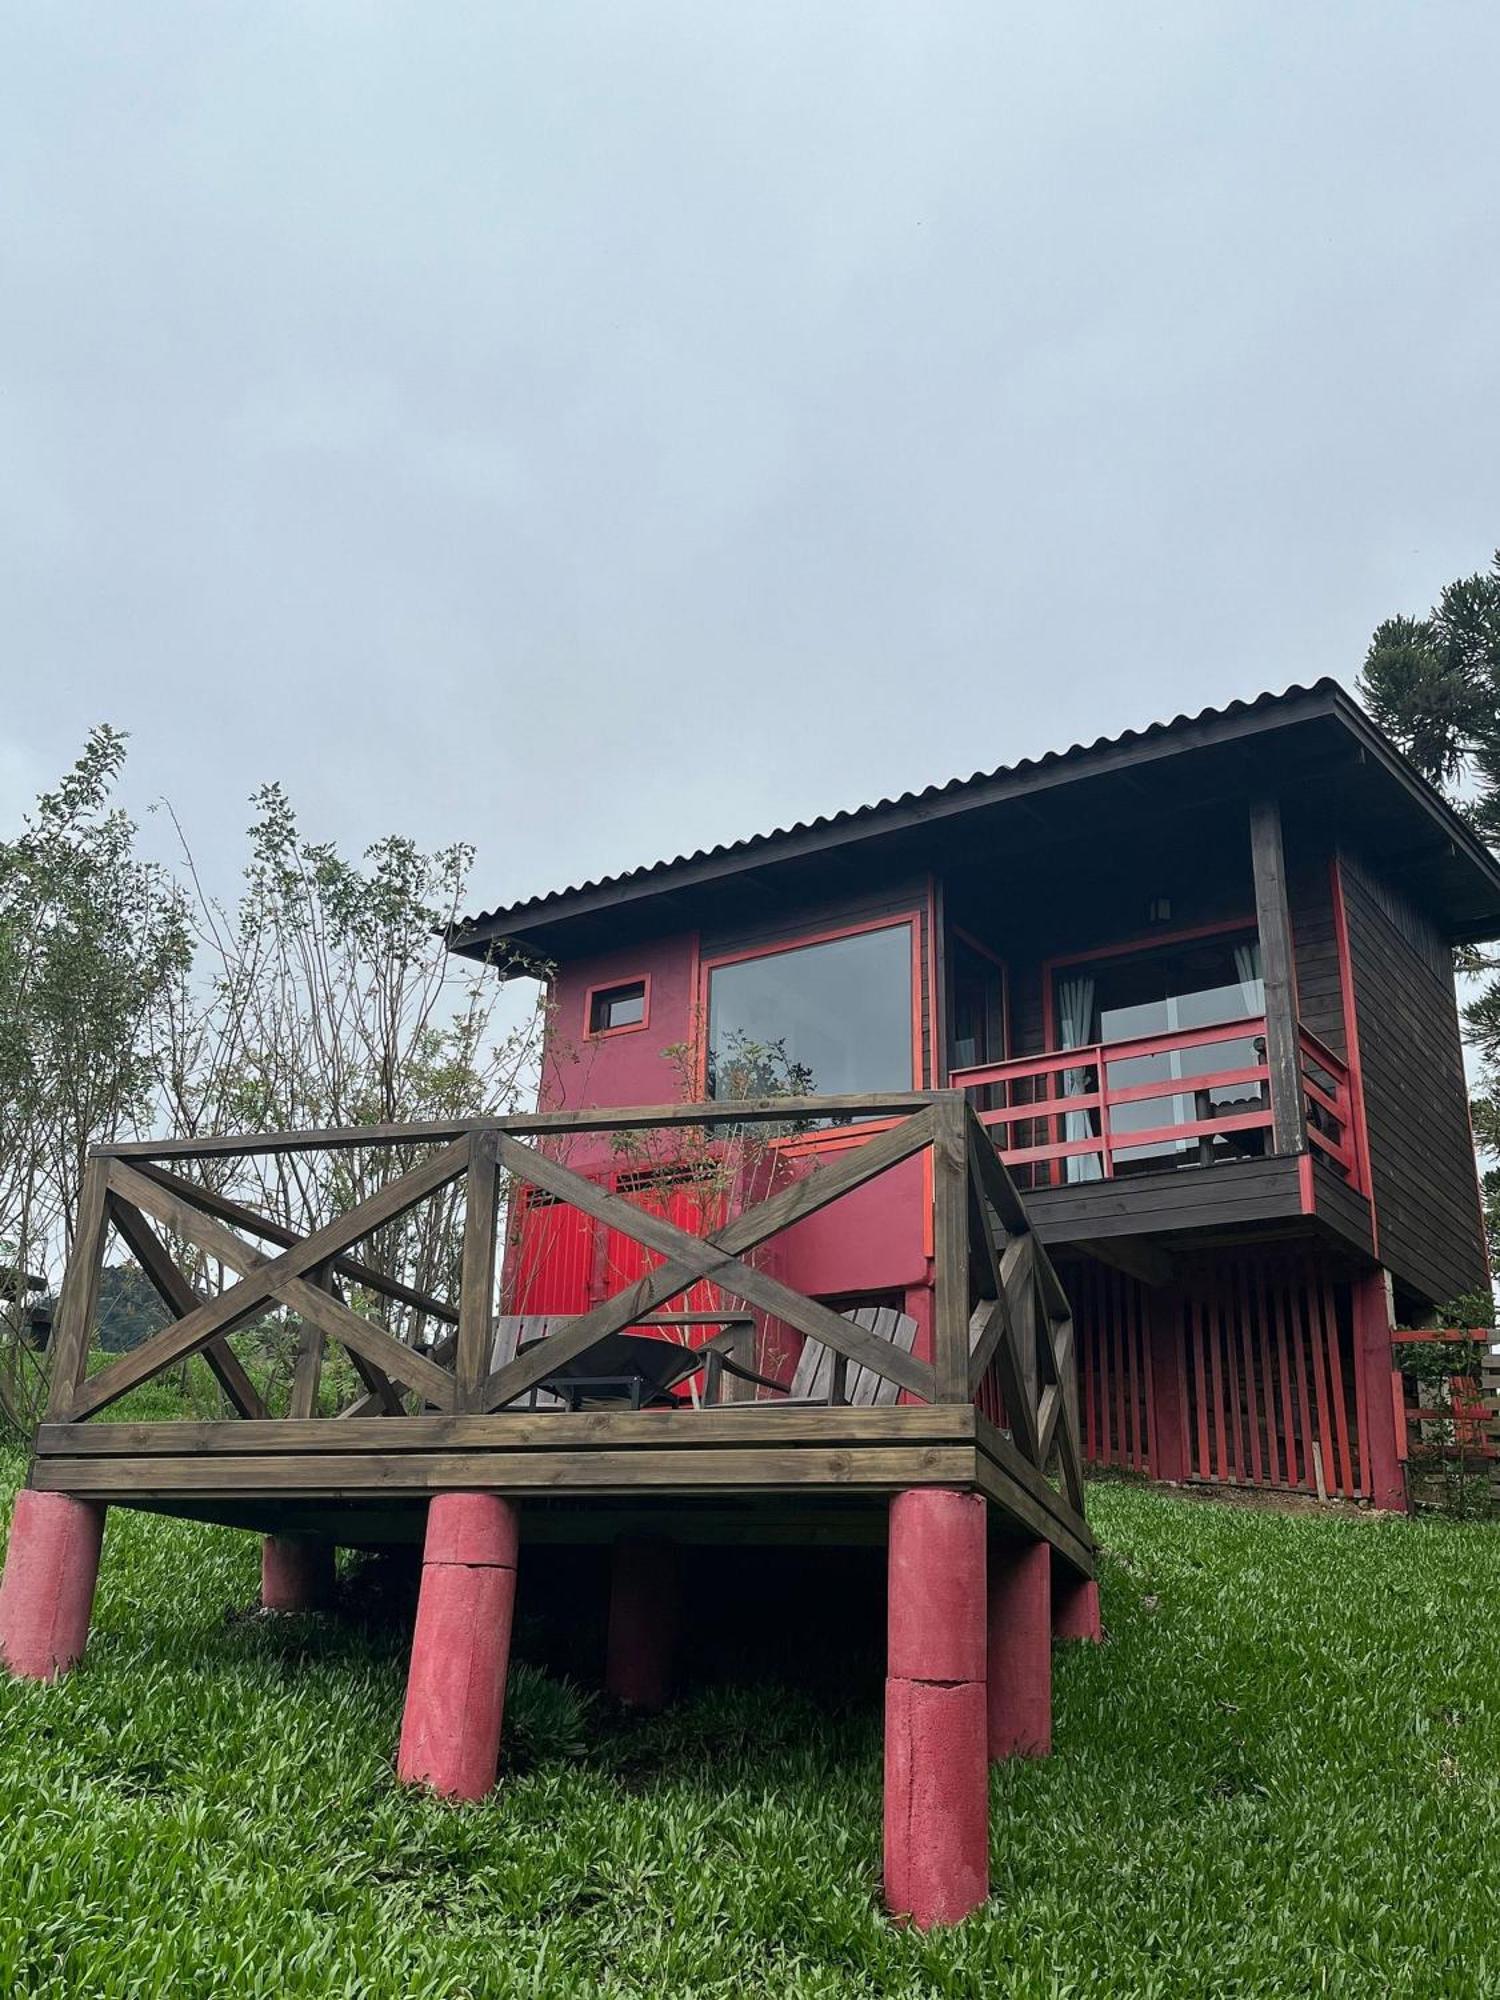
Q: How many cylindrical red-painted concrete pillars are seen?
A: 7